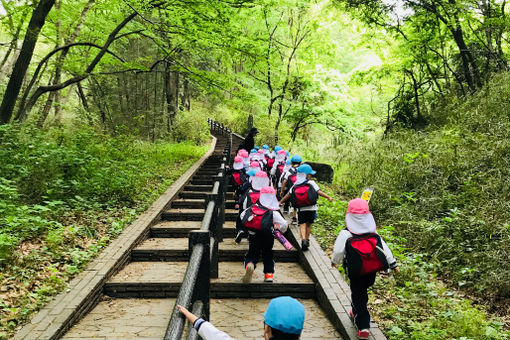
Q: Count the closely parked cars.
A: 0